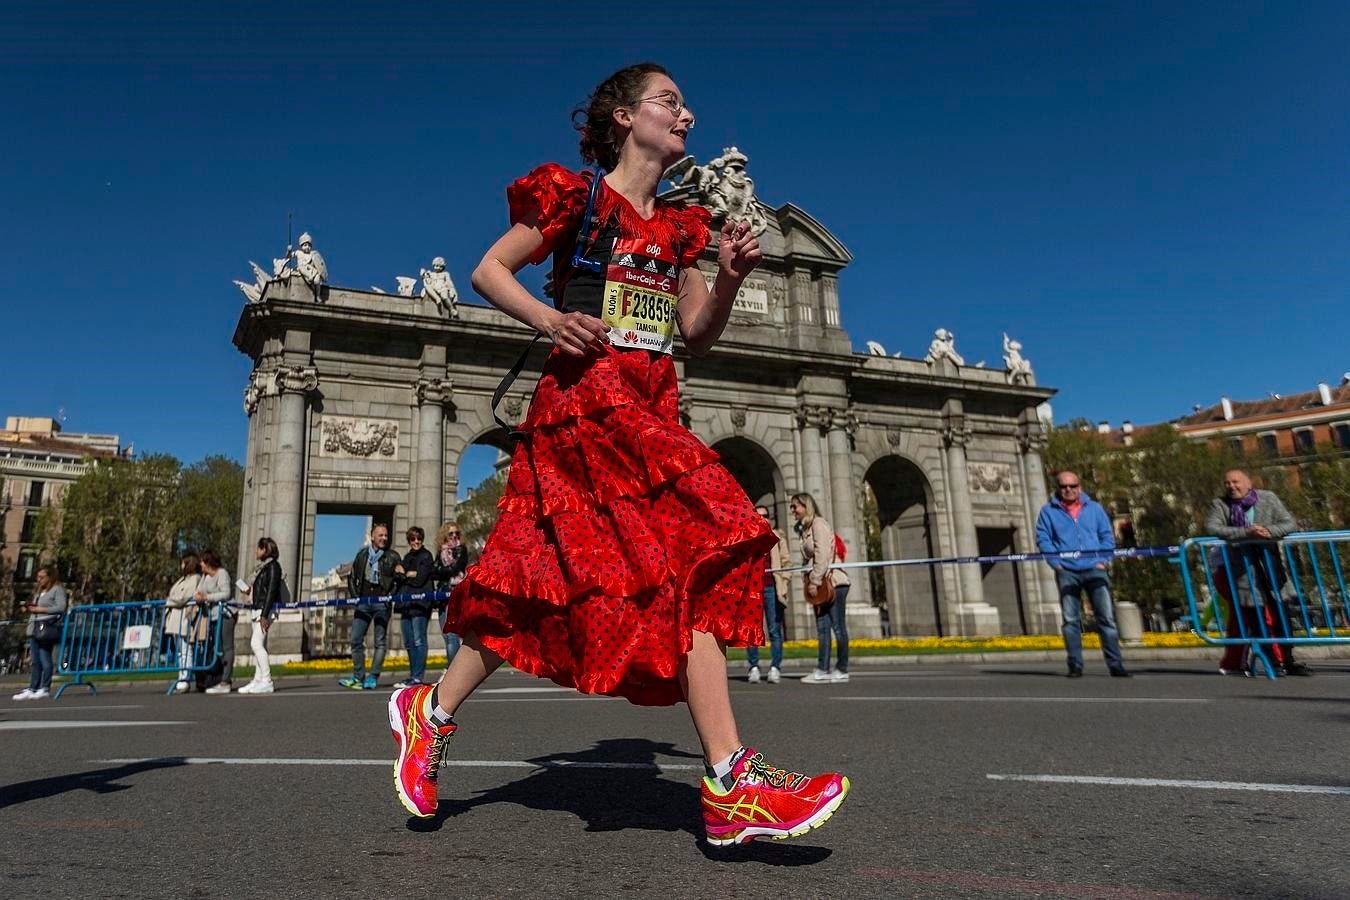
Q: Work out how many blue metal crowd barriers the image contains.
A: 2